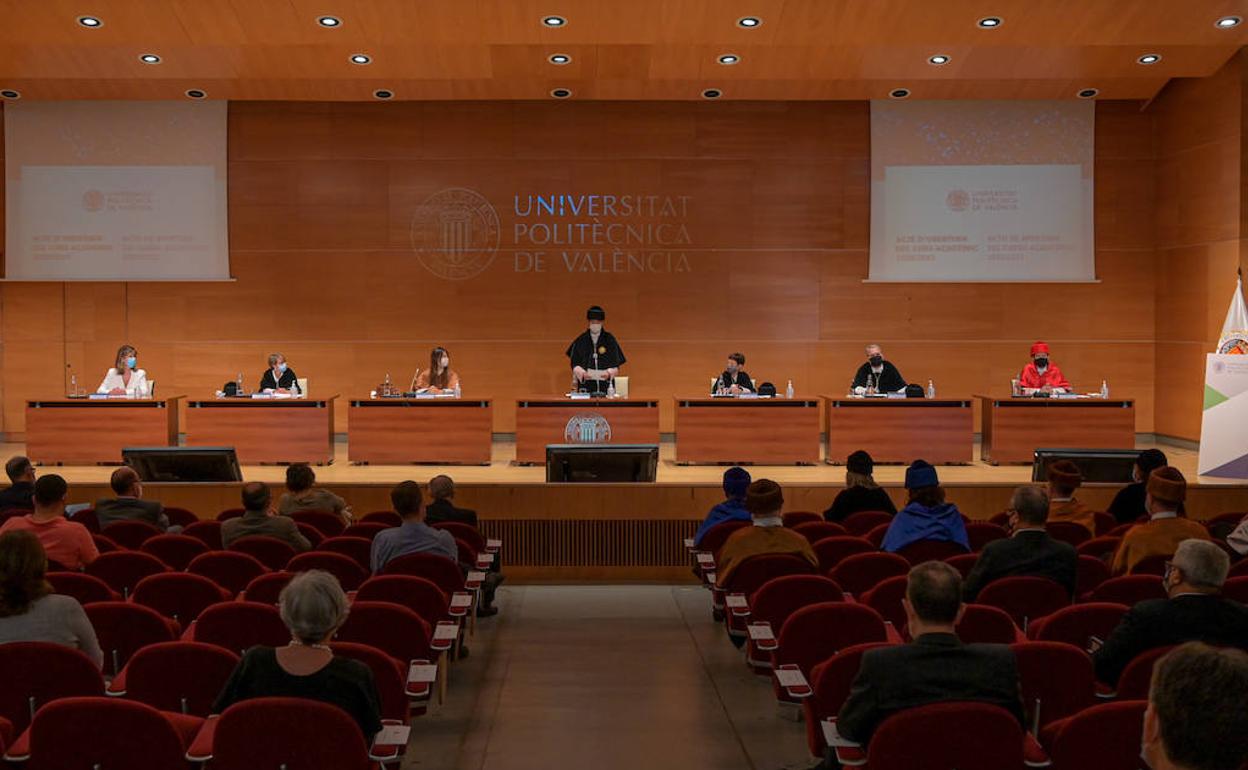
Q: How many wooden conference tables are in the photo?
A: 7